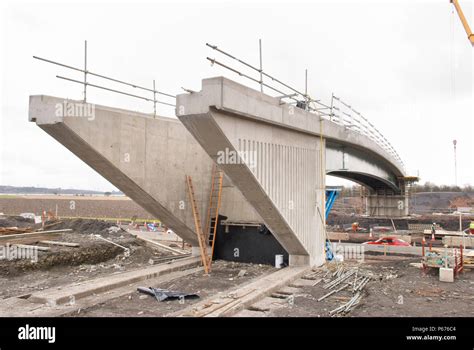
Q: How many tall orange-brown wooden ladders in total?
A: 2